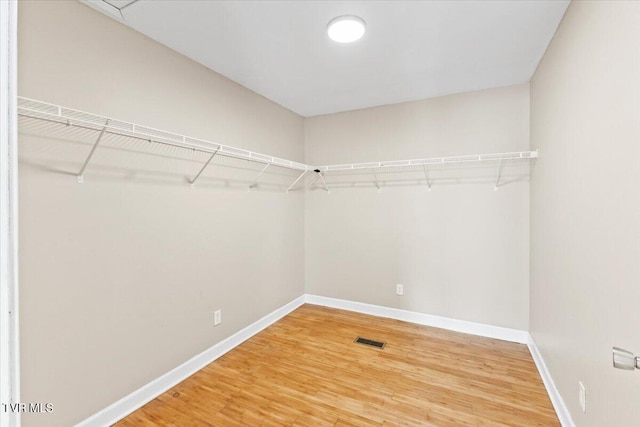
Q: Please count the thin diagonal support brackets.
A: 8